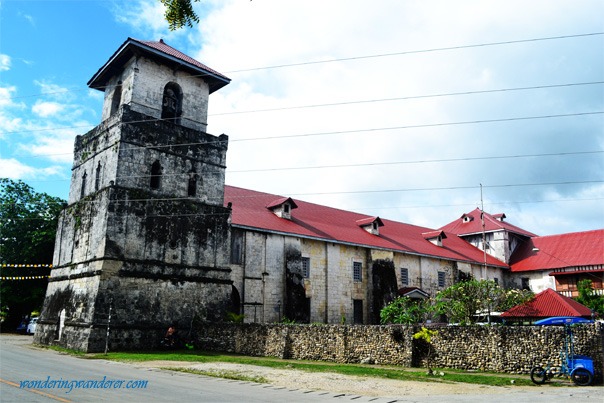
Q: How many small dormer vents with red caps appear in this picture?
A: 5